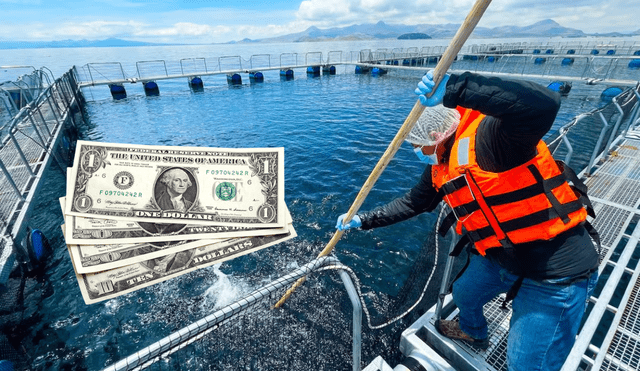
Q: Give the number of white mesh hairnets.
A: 1